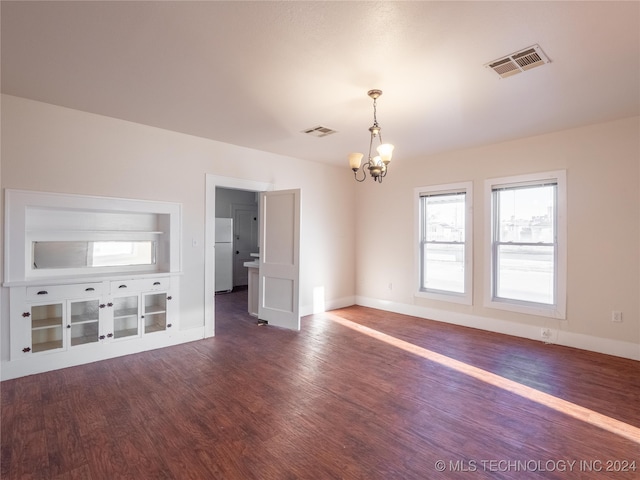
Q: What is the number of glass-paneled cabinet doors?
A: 4